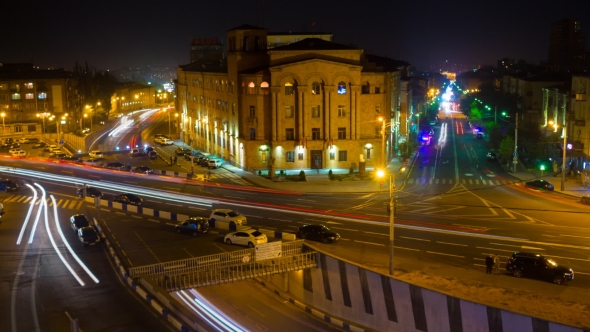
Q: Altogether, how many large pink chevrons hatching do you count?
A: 0